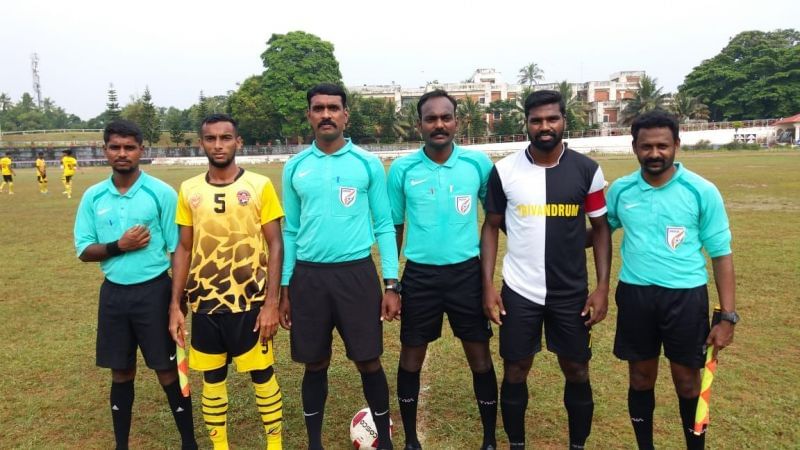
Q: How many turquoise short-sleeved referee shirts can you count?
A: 3